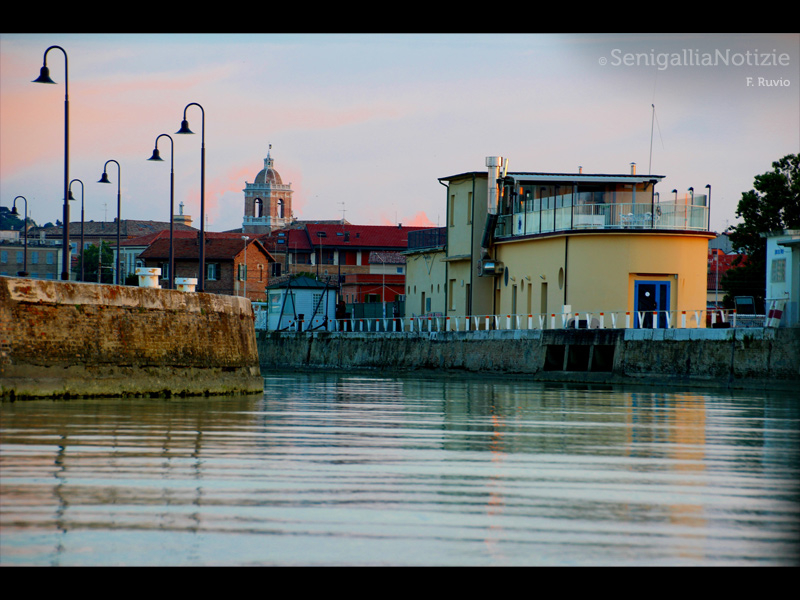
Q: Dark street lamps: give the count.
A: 6